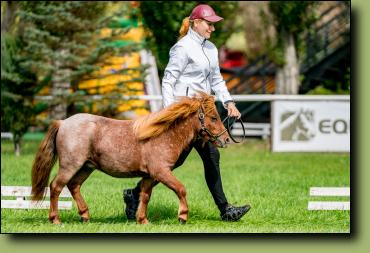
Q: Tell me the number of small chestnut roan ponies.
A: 1